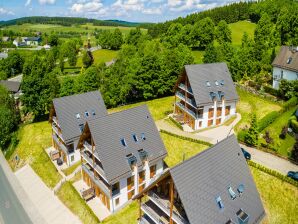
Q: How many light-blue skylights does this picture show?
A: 12